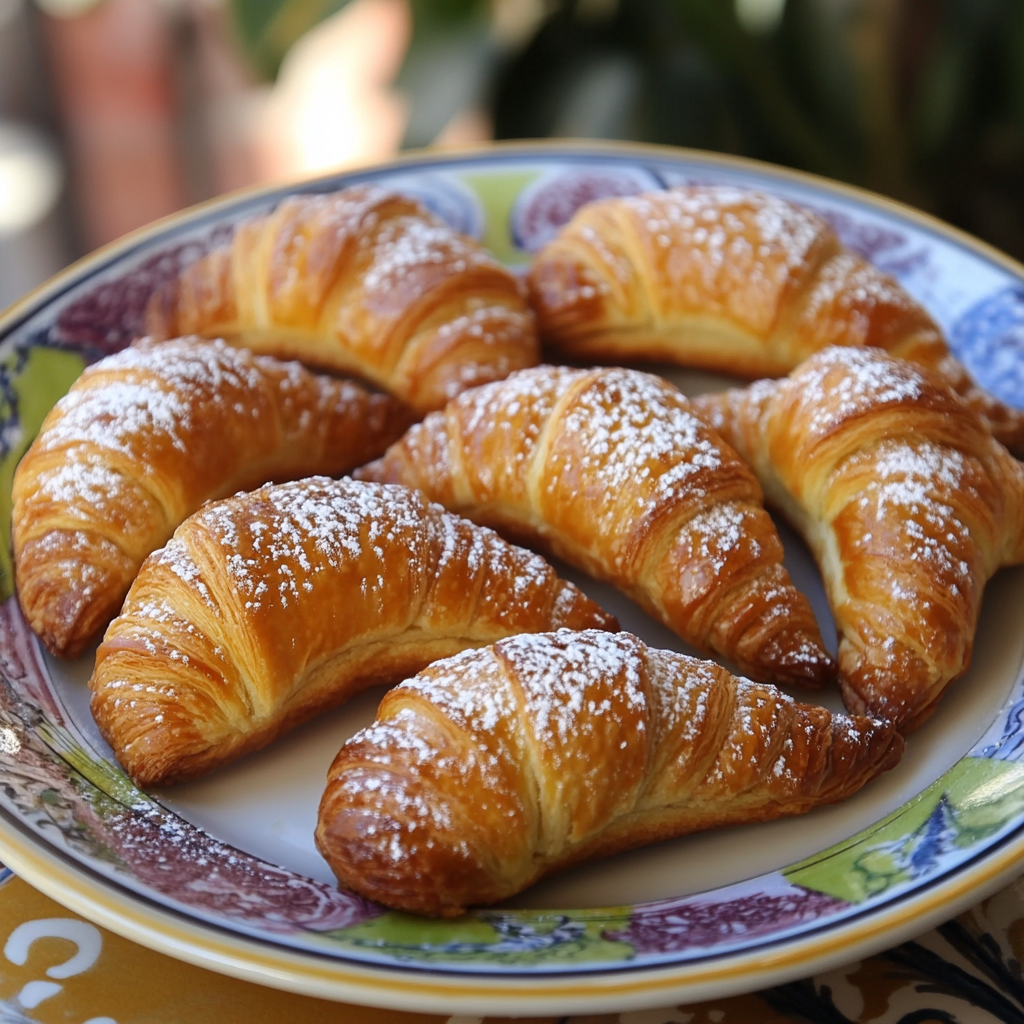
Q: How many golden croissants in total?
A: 7